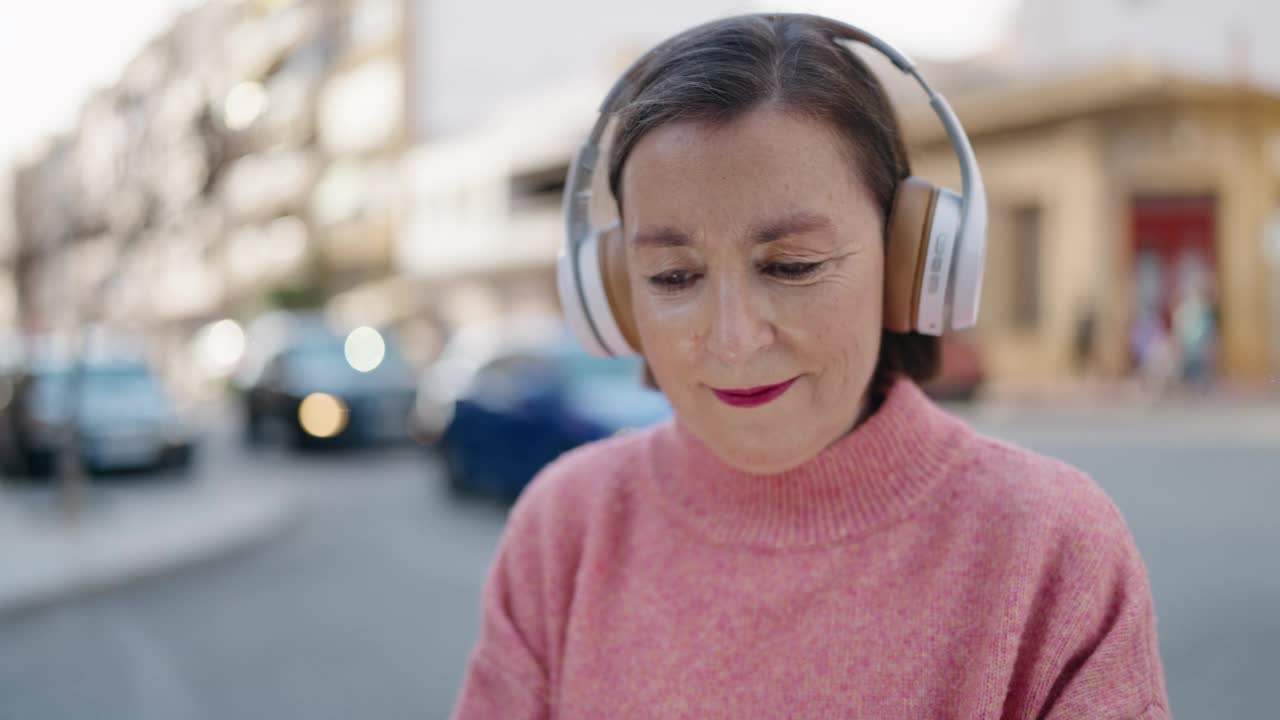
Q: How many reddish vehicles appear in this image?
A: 1